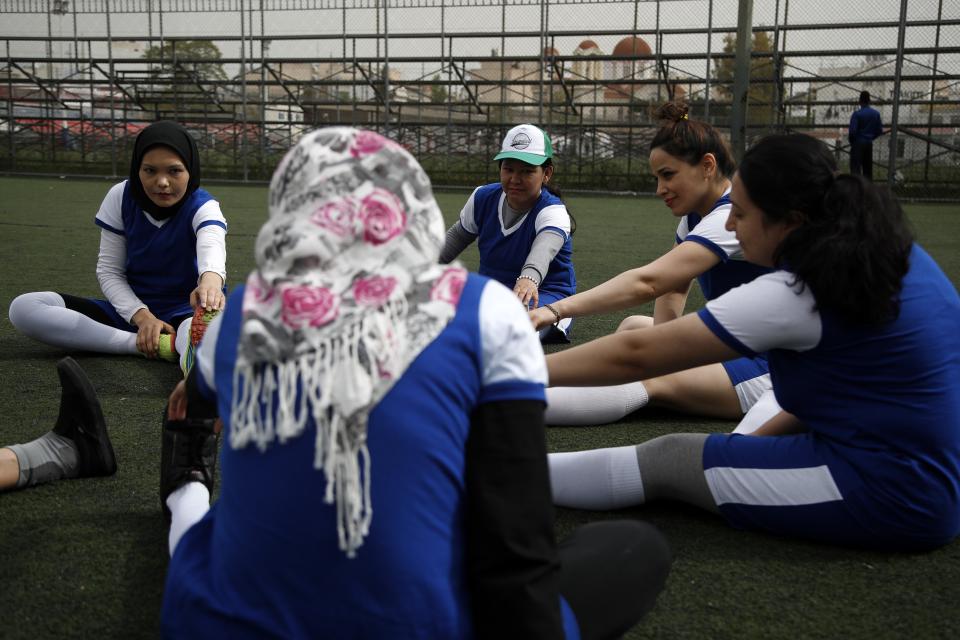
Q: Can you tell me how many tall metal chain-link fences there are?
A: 1